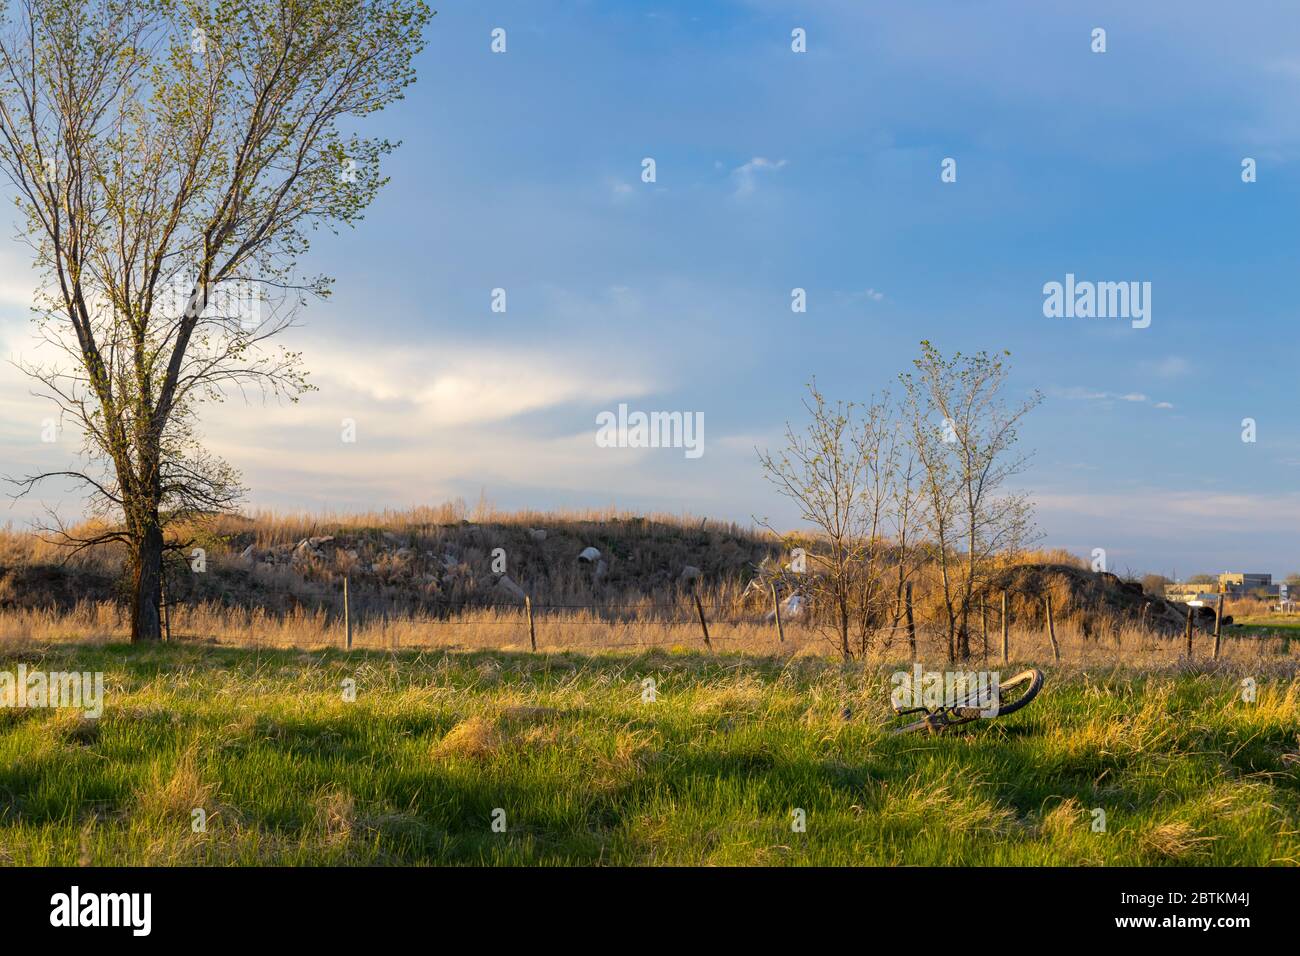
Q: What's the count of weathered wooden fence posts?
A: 11